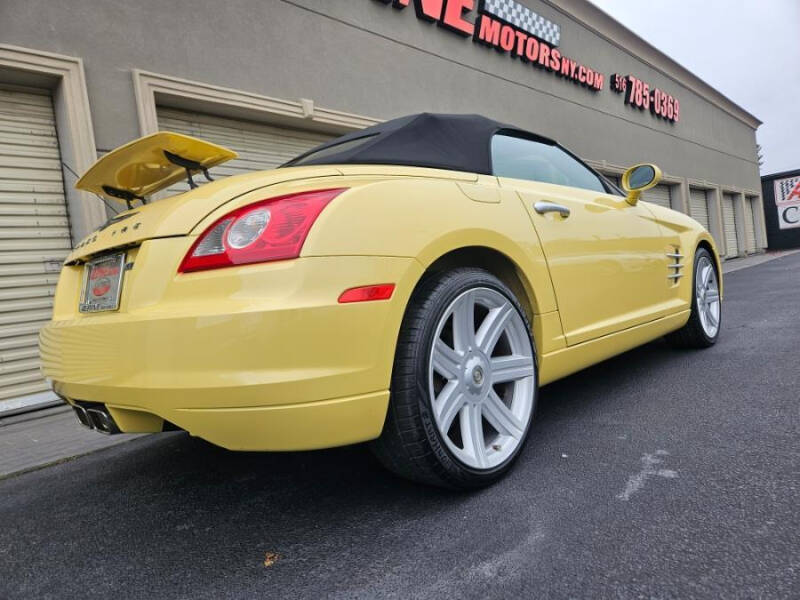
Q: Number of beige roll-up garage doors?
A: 6